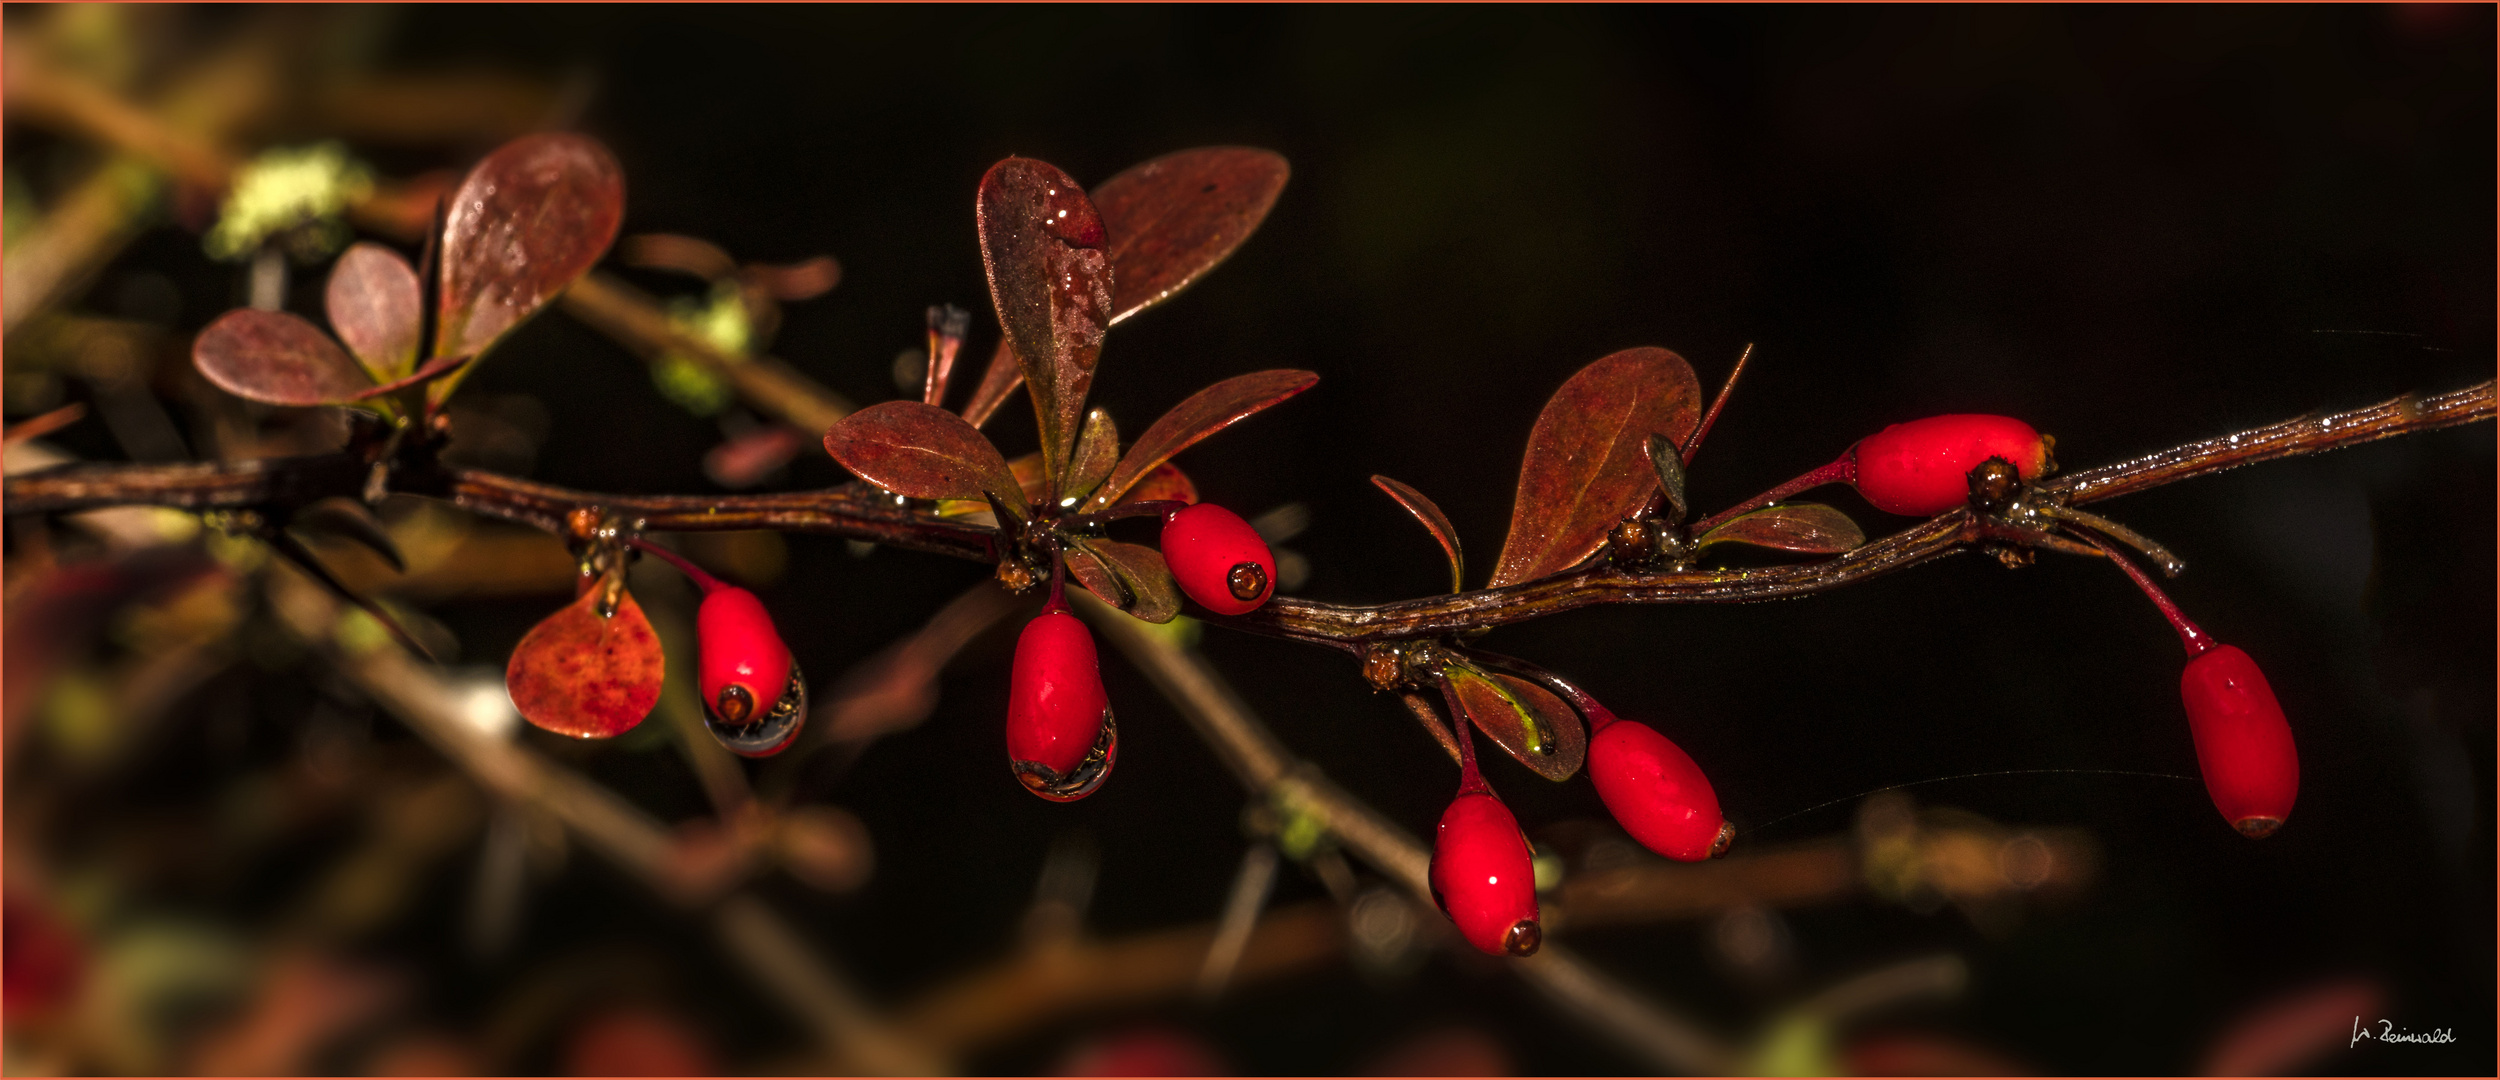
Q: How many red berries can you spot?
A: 7